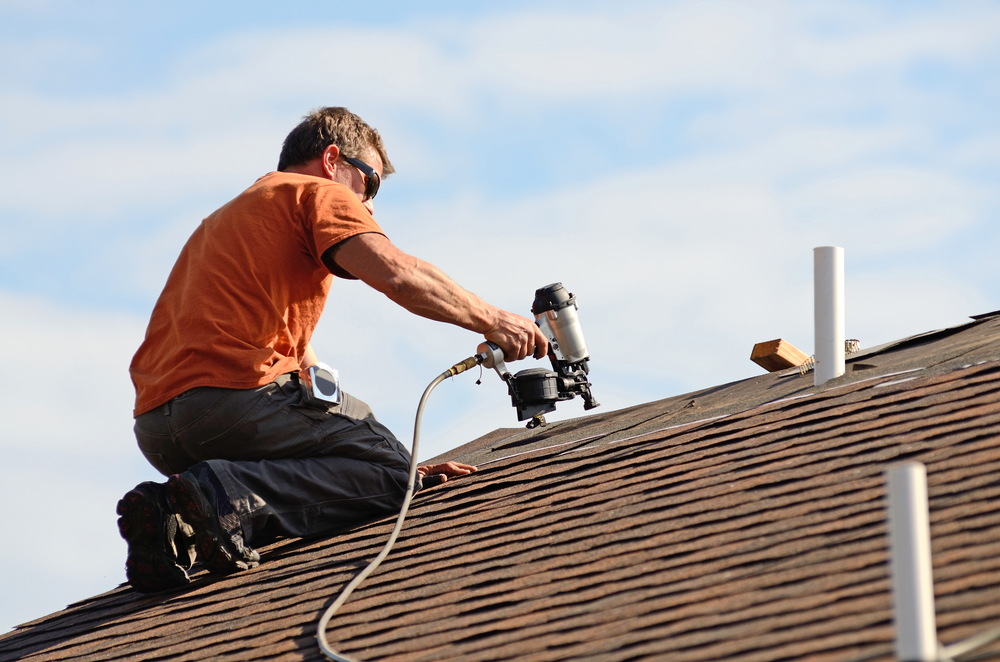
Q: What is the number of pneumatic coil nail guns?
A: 1